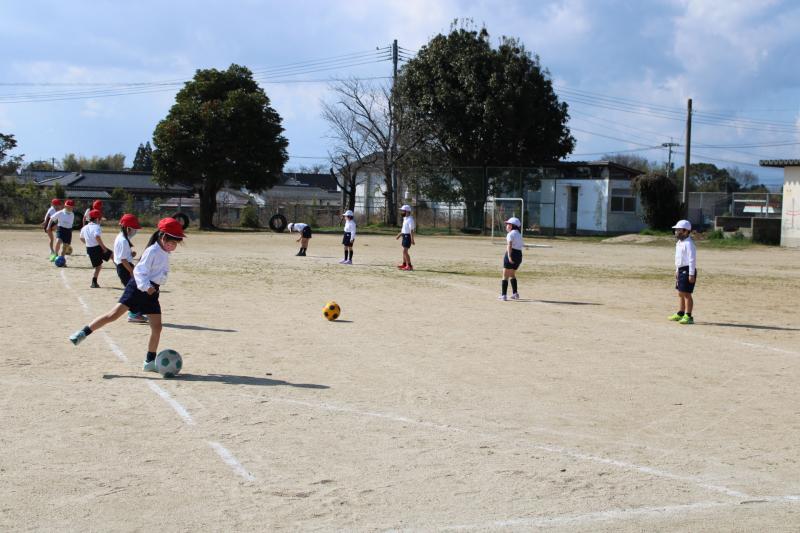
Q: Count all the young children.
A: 11